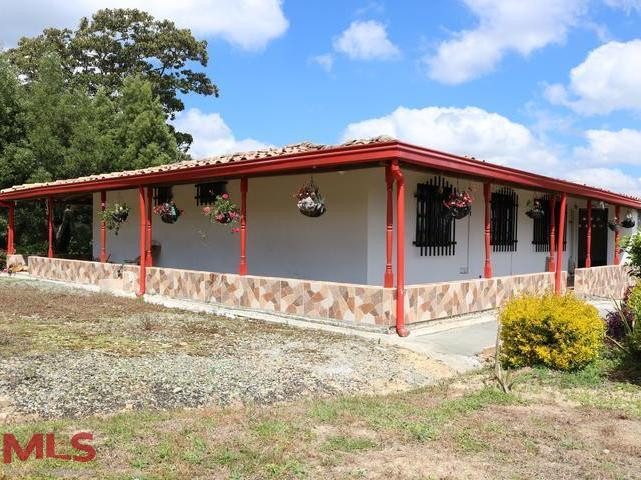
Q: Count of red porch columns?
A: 10